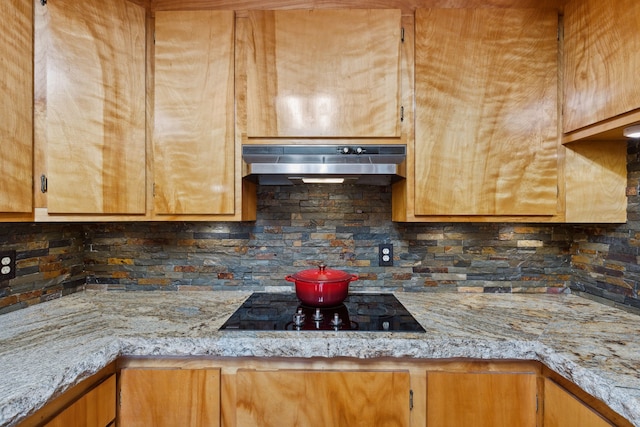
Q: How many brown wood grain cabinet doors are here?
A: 11